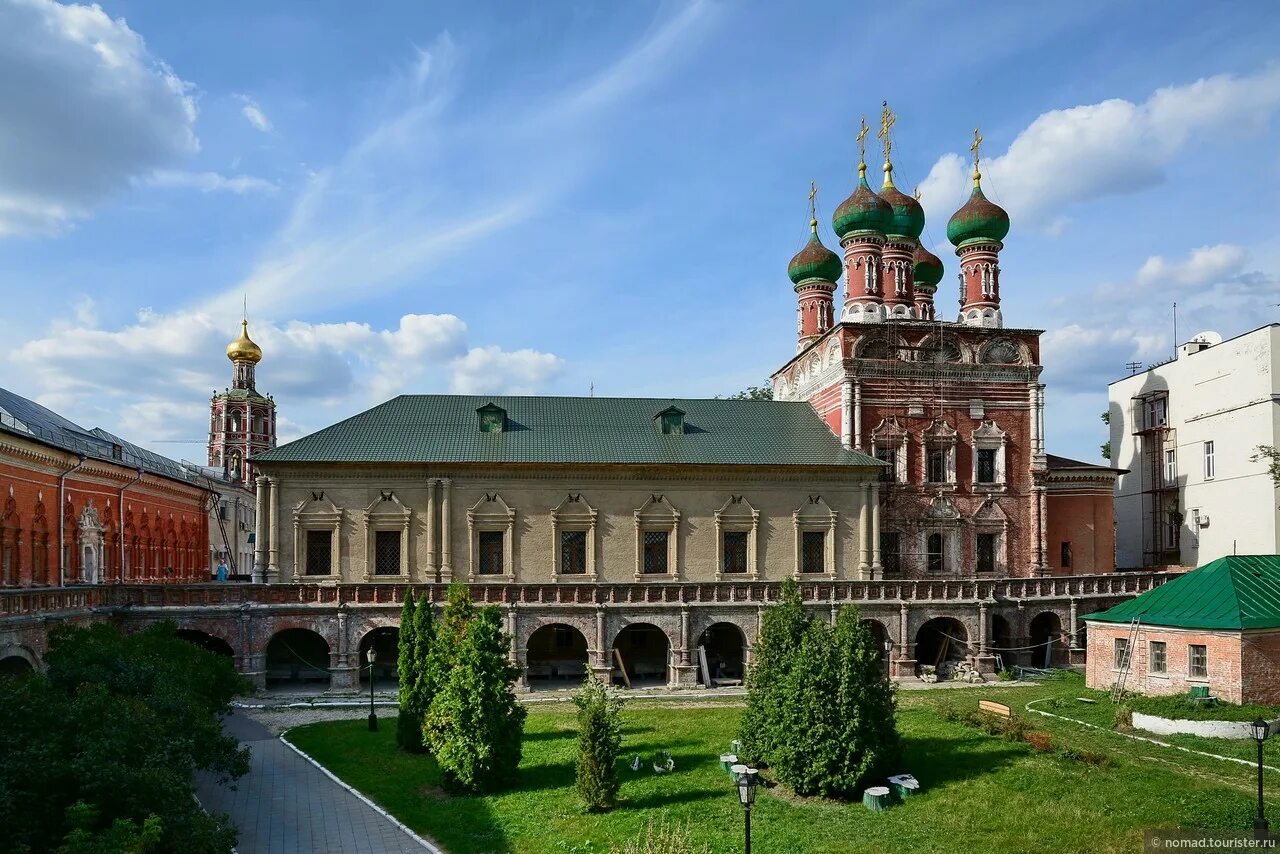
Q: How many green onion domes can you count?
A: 5